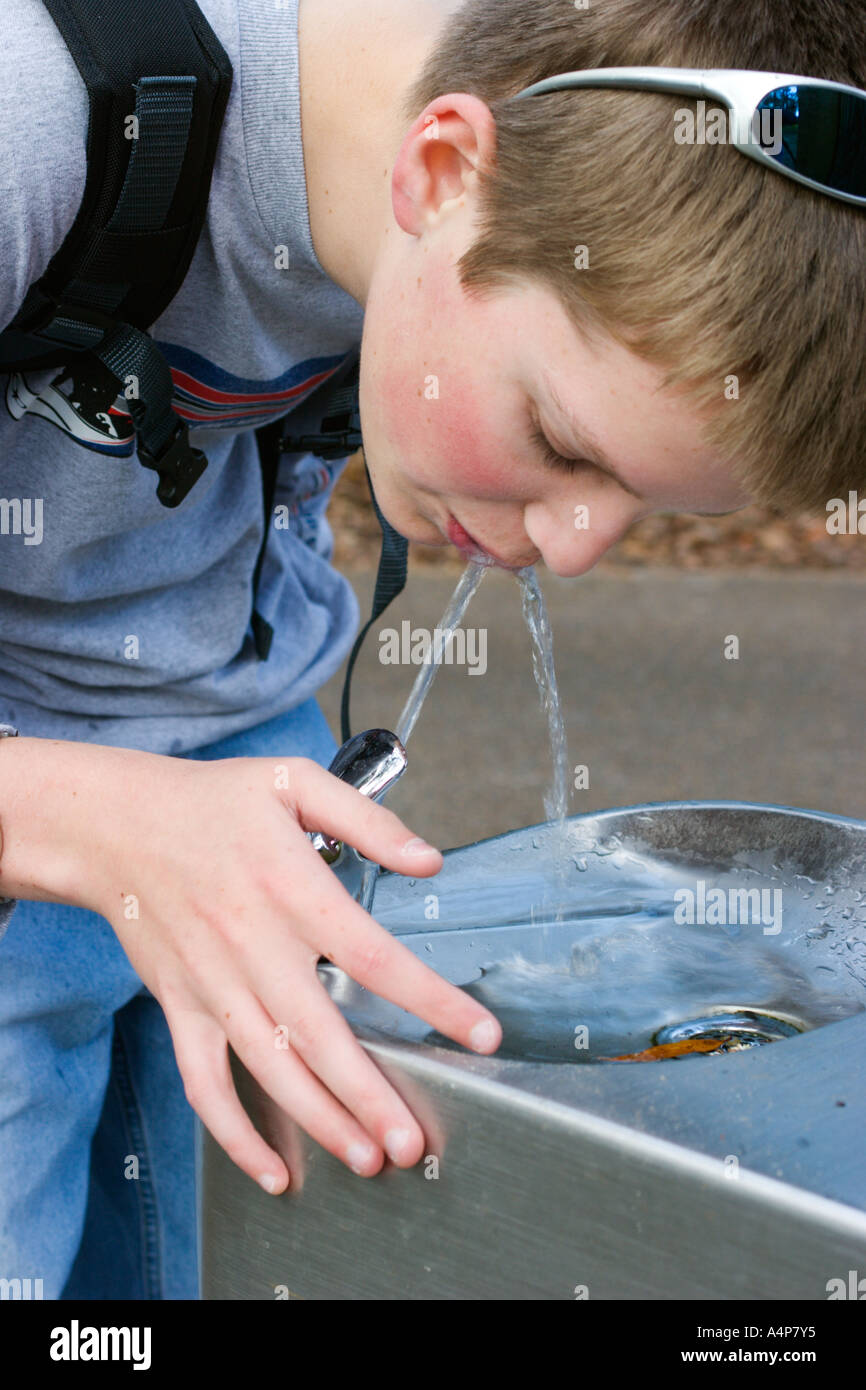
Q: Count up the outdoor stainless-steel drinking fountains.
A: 1